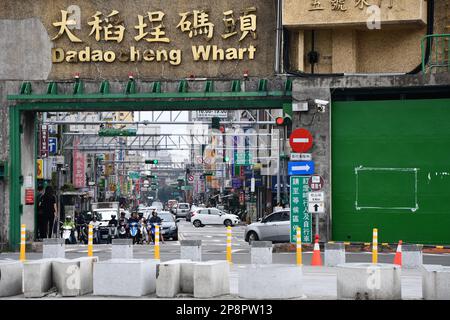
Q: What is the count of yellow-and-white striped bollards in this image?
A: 6